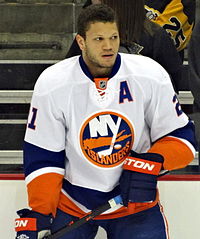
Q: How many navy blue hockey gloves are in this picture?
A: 2